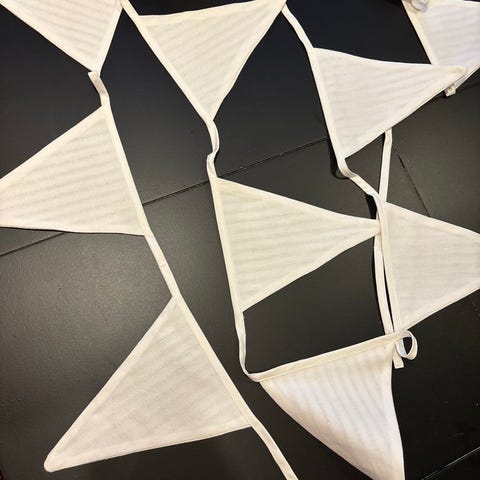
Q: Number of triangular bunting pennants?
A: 9